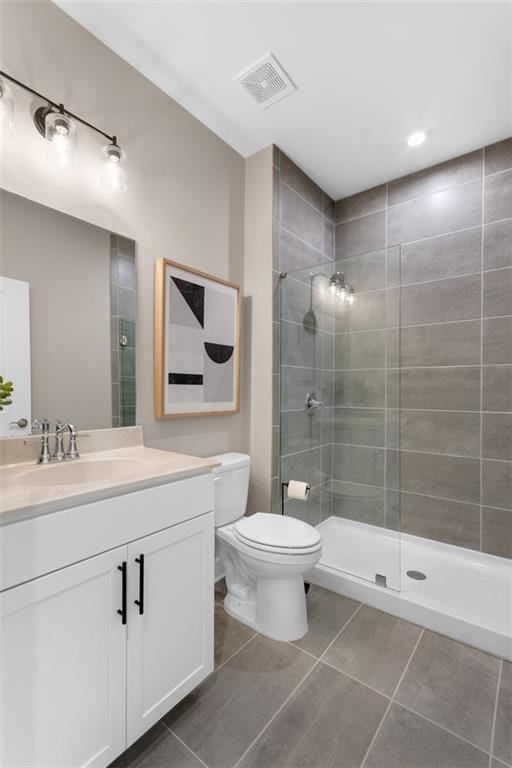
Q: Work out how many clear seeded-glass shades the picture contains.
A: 3